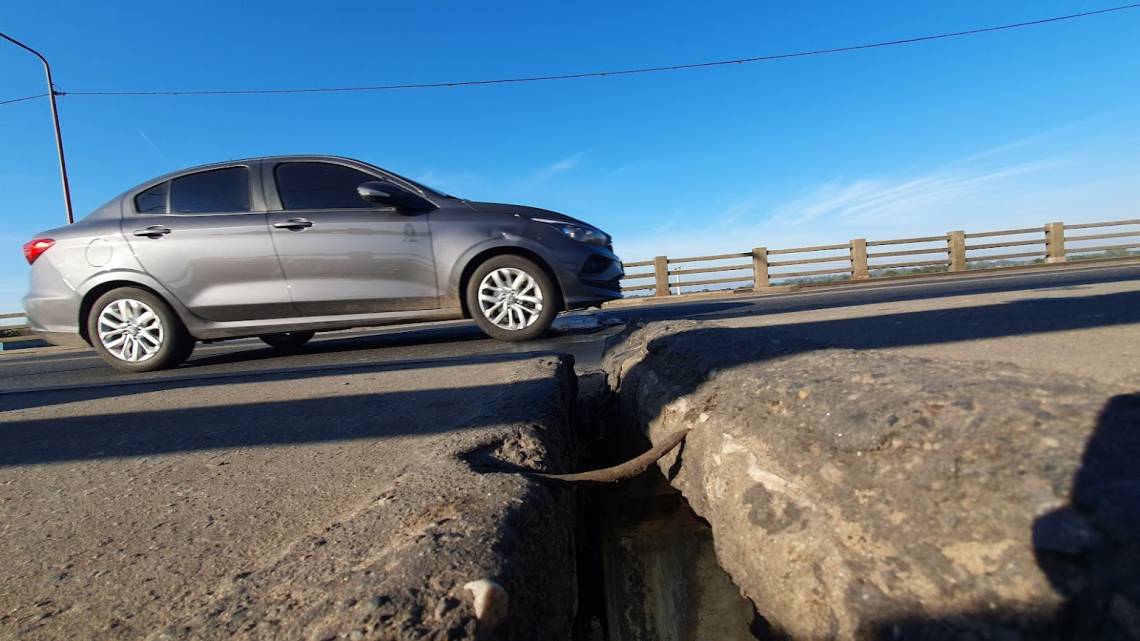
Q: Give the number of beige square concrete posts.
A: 5